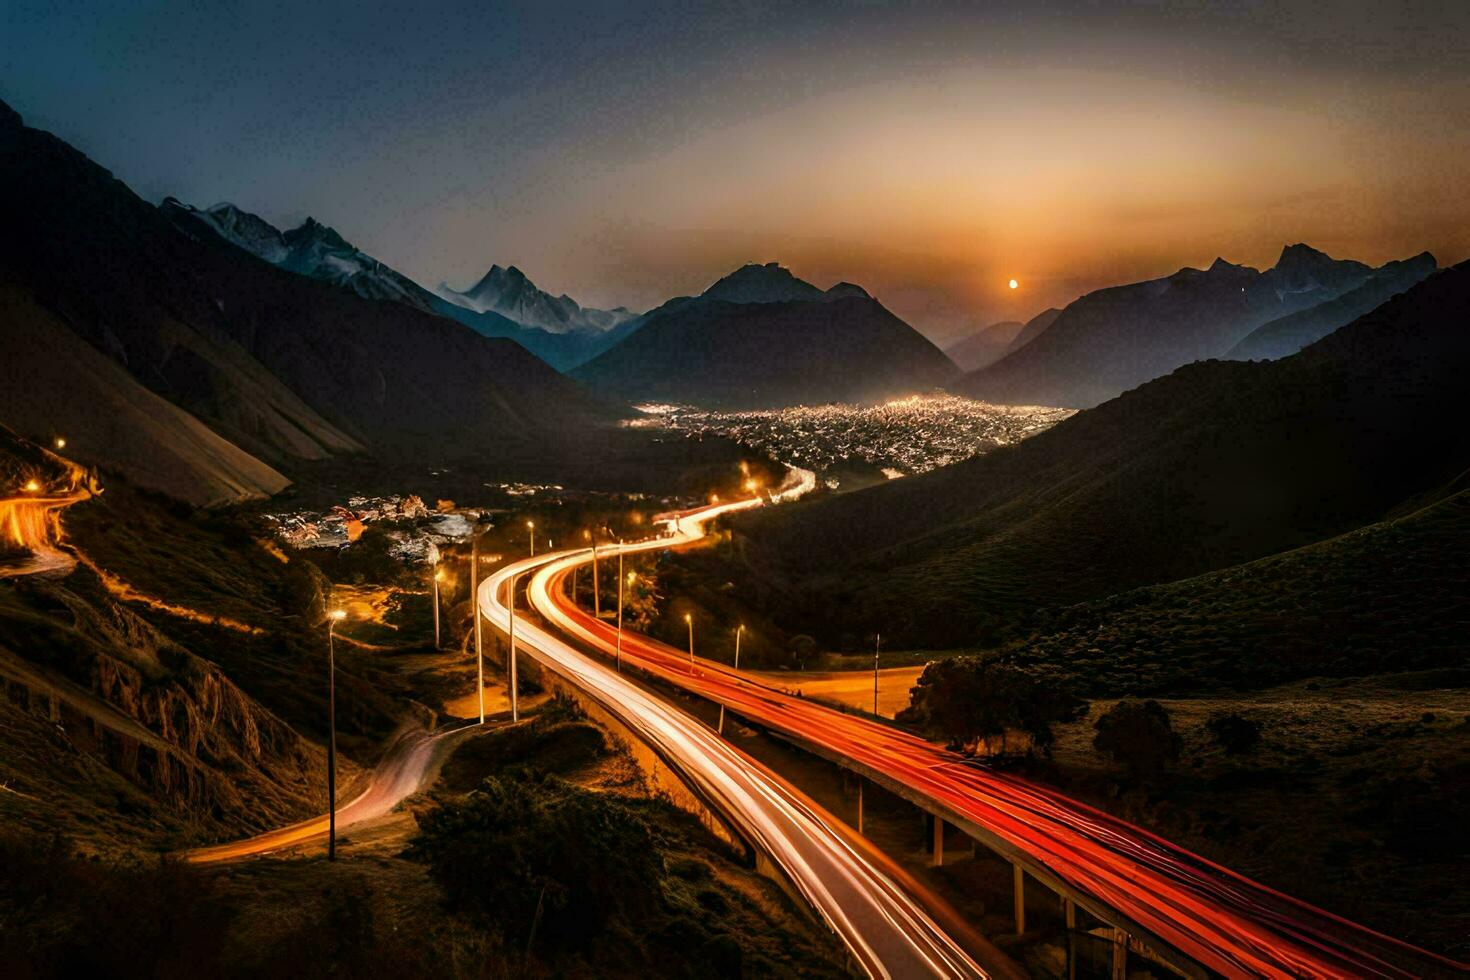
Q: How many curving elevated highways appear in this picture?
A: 2